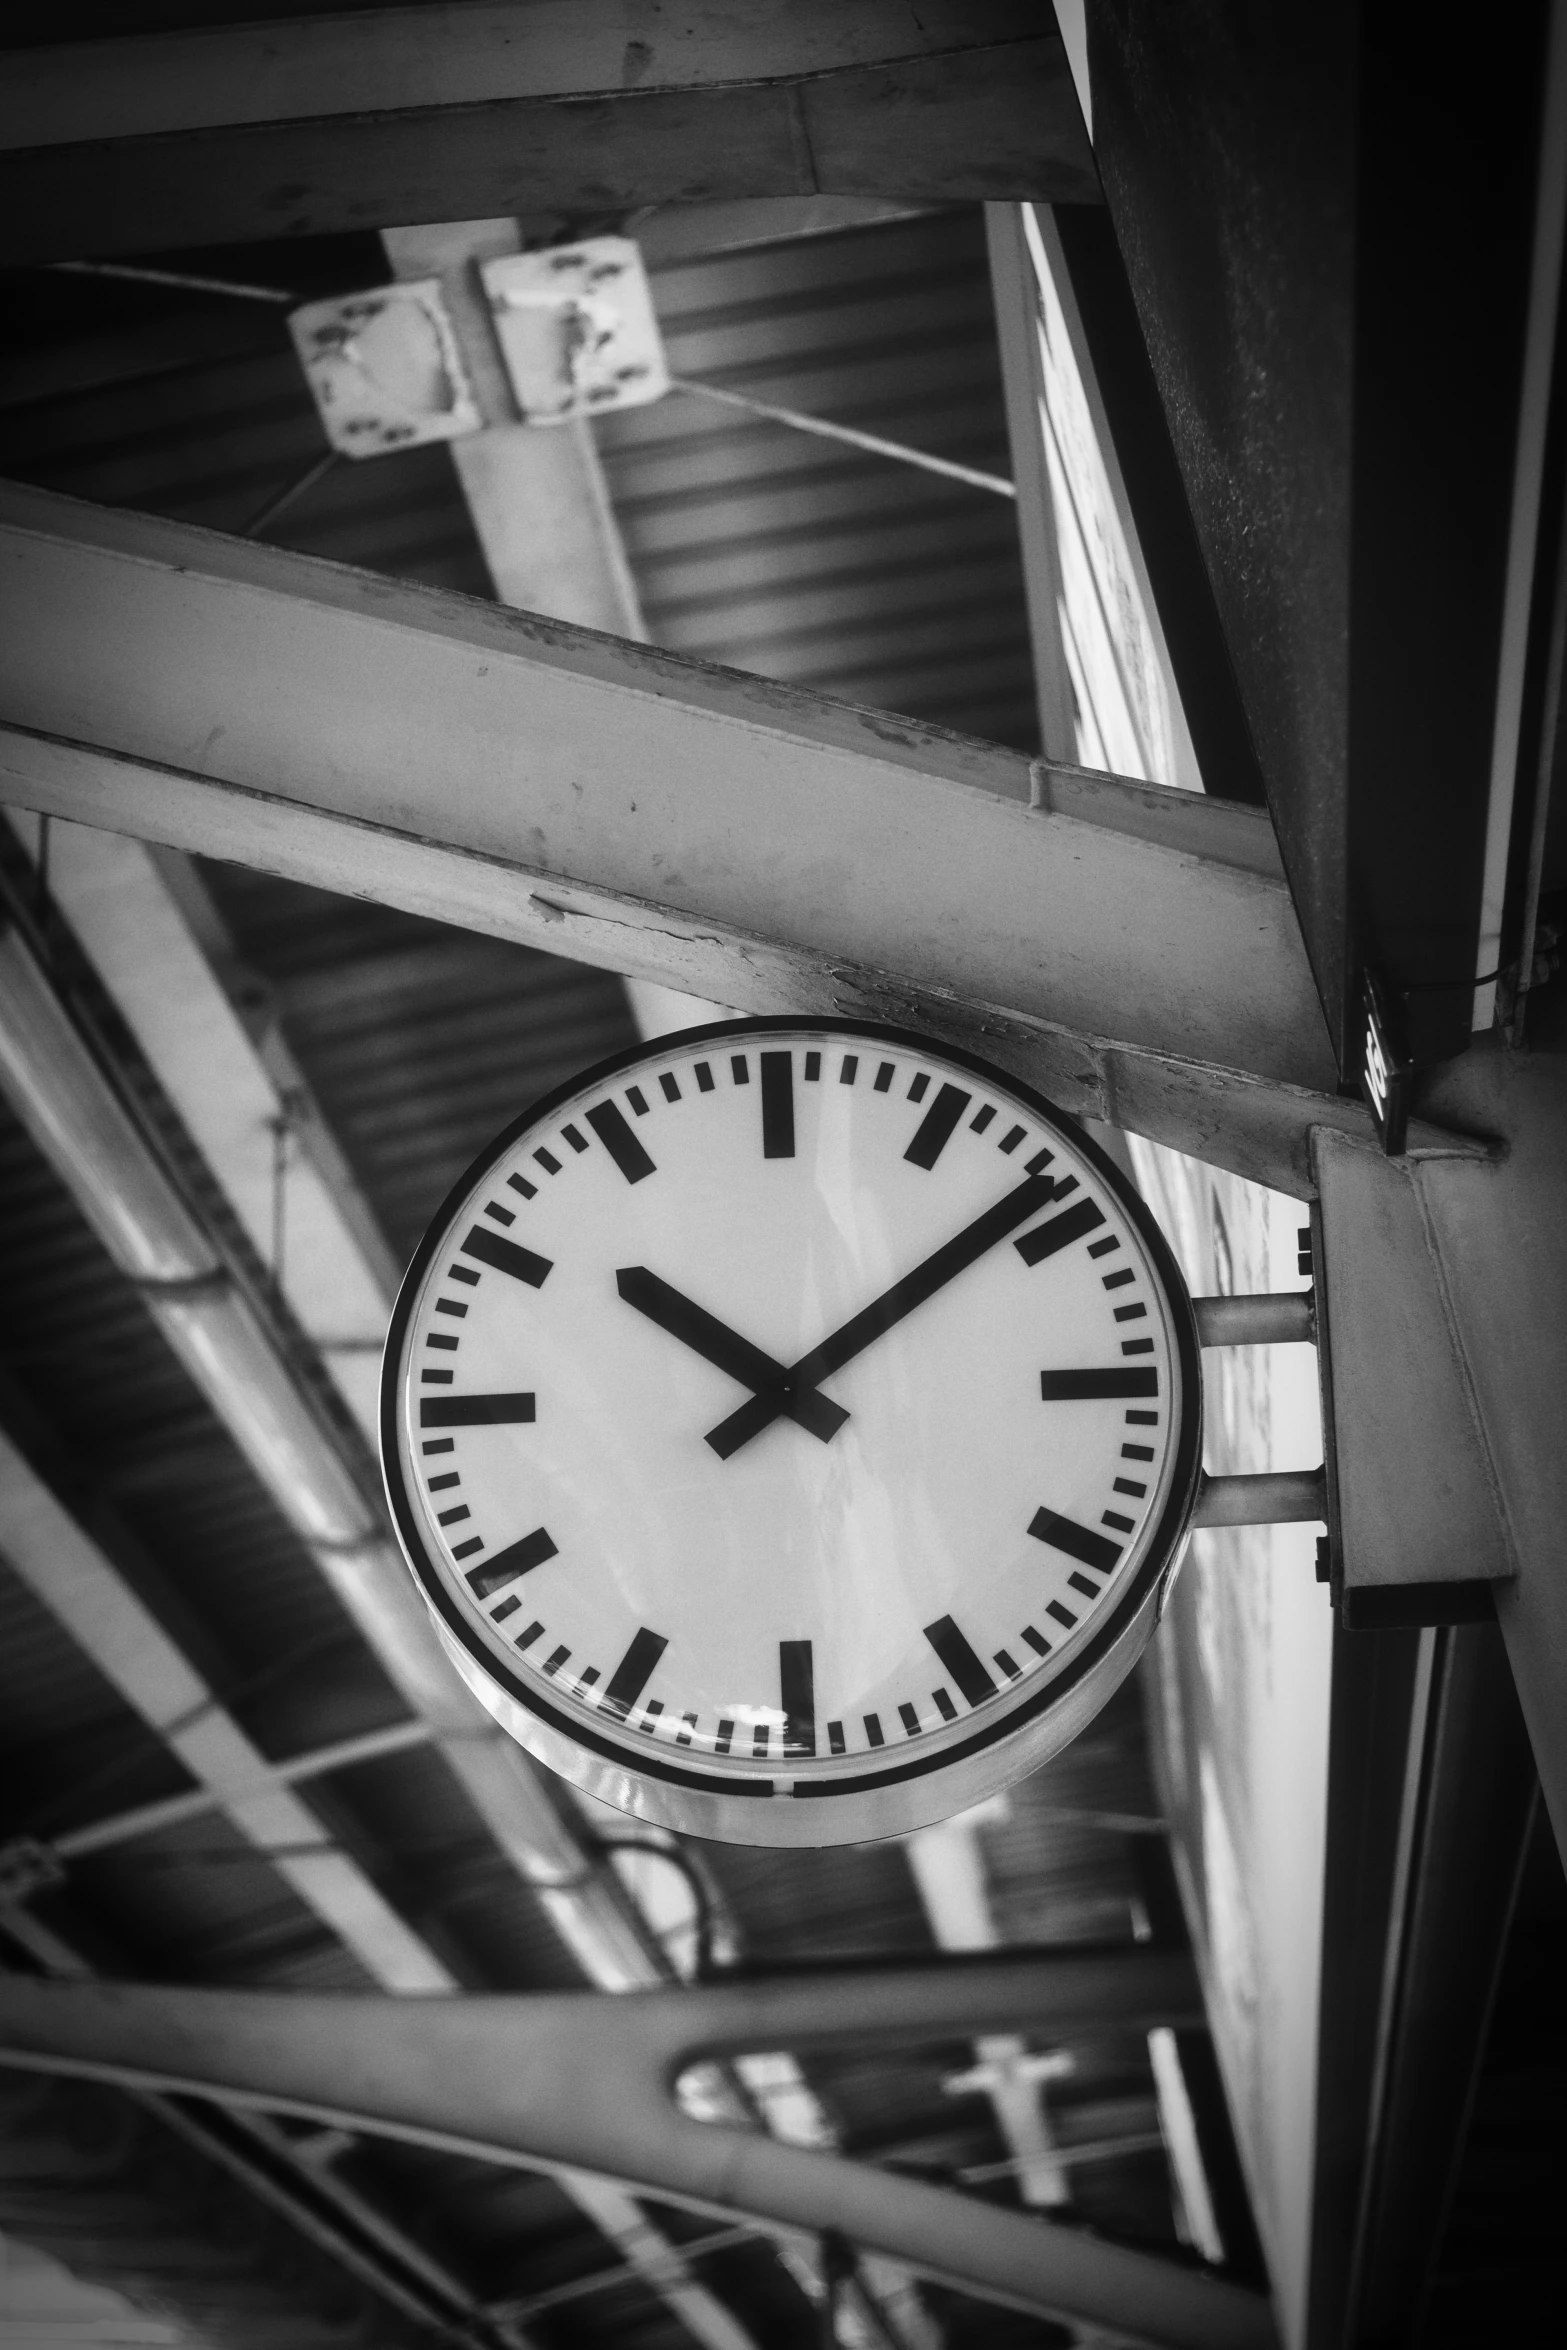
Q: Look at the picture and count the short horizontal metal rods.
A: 2